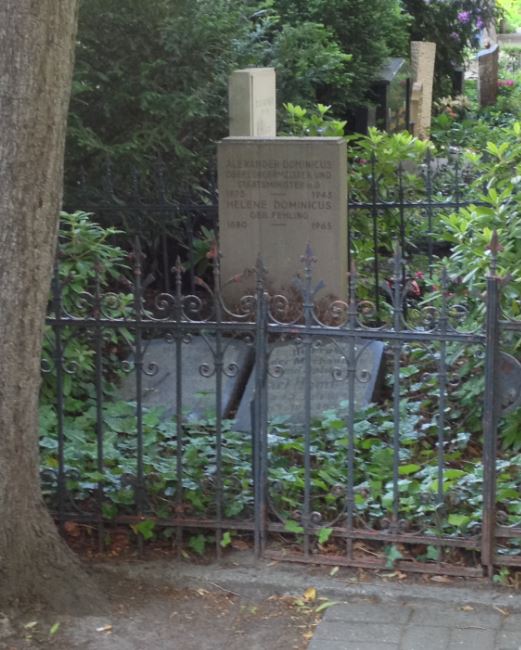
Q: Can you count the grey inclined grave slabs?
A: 2